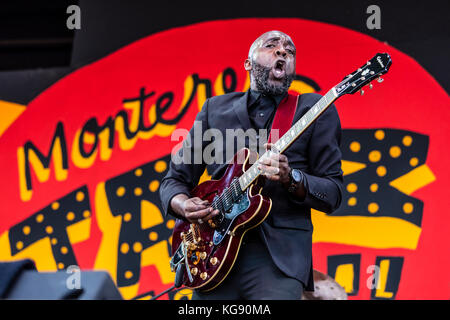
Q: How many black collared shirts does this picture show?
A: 1